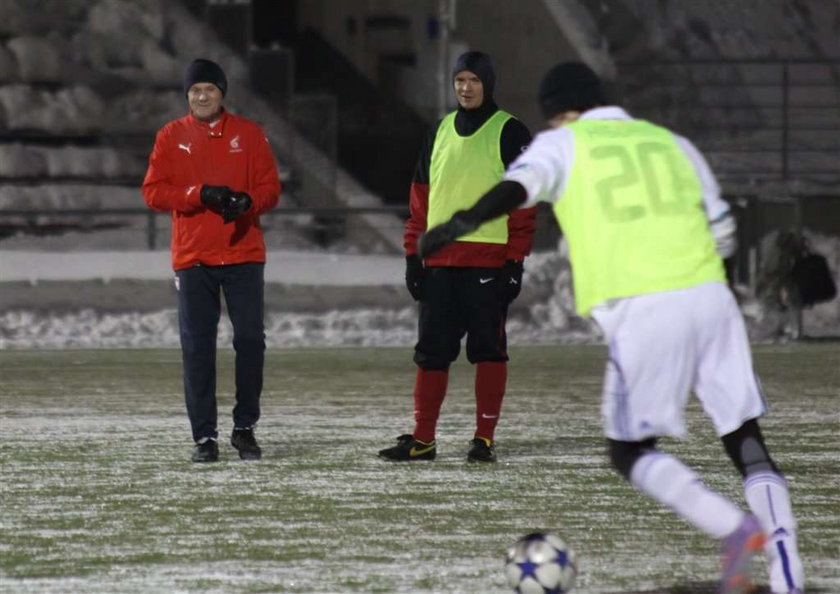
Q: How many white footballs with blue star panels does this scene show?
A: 1